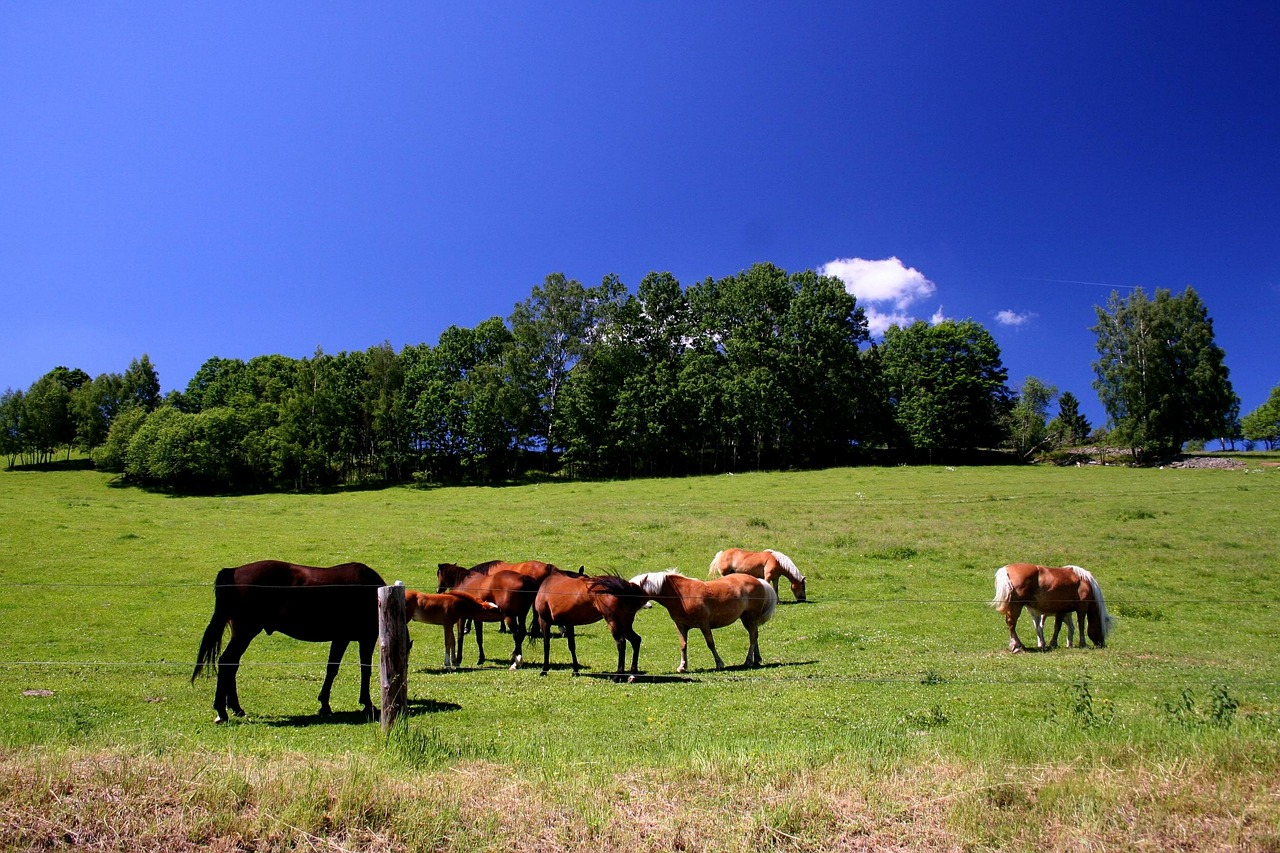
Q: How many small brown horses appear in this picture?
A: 1